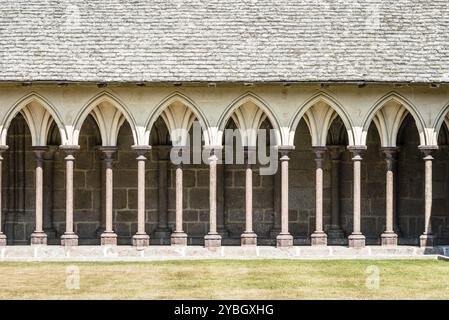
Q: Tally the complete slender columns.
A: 12